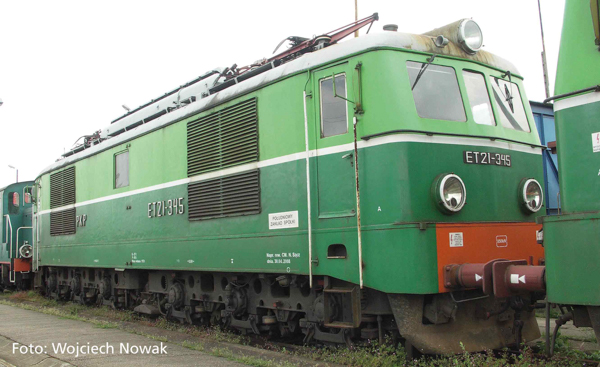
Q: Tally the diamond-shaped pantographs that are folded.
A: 2